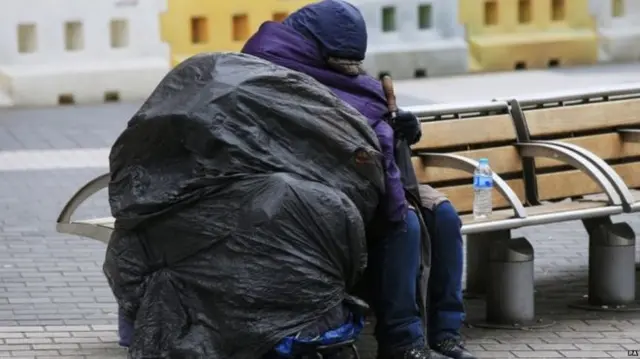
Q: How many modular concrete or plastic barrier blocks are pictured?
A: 5